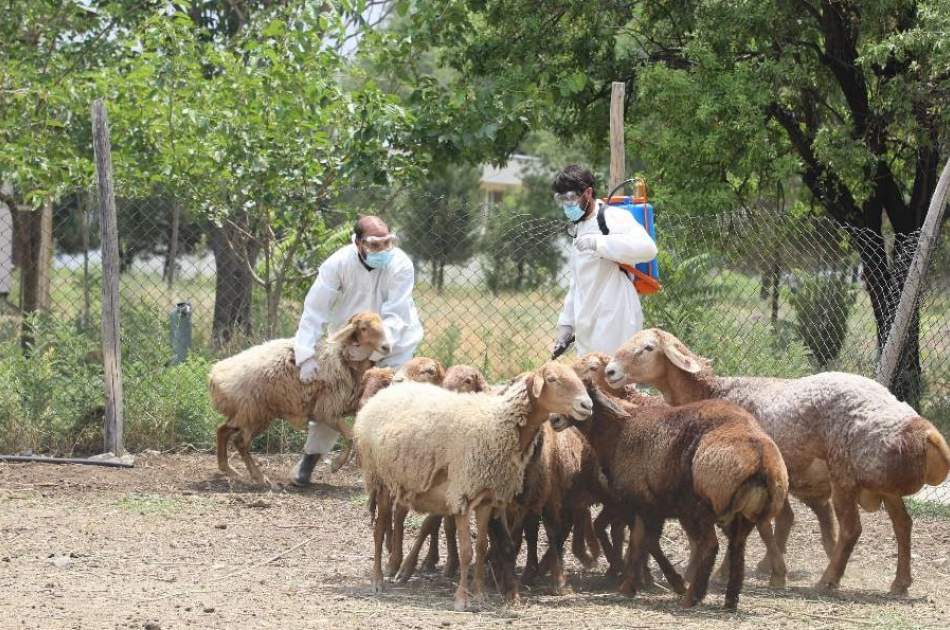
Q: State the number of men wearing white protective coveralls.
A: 2